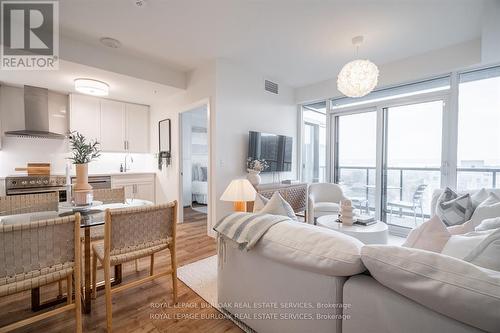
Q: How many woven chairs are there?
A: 4